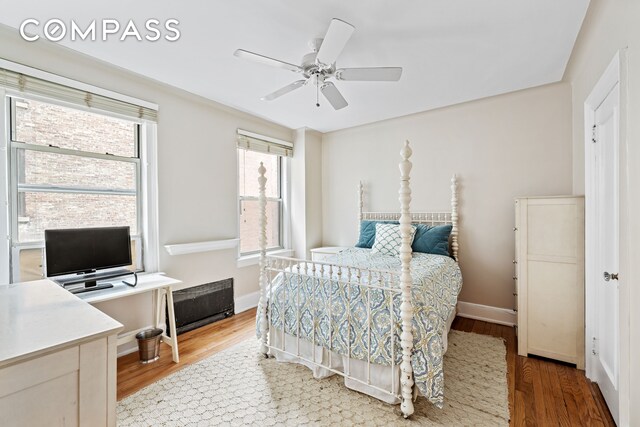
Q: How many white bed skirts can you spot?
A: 1